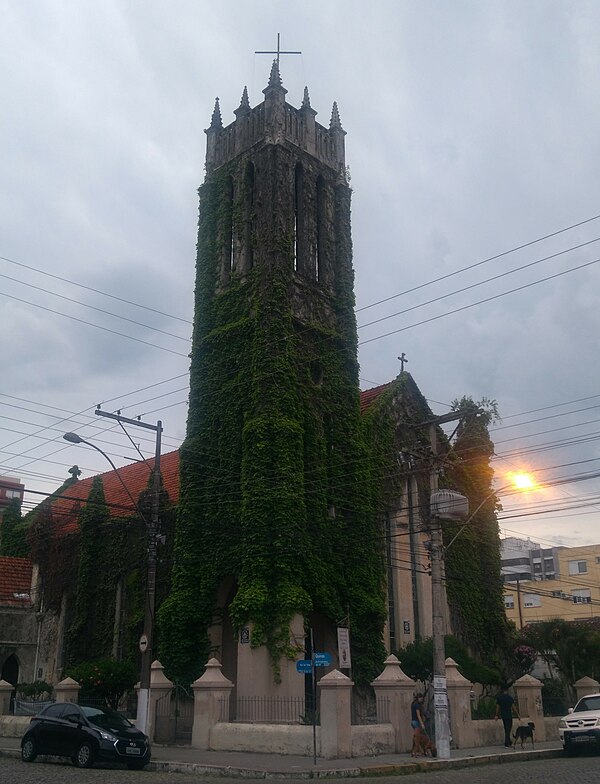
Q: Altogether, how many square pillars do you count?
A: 9